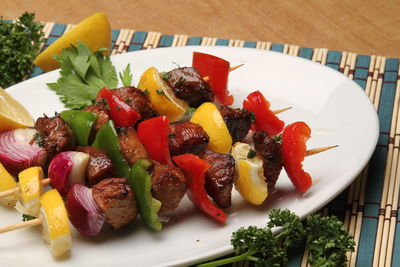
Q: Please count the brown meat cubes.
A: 12